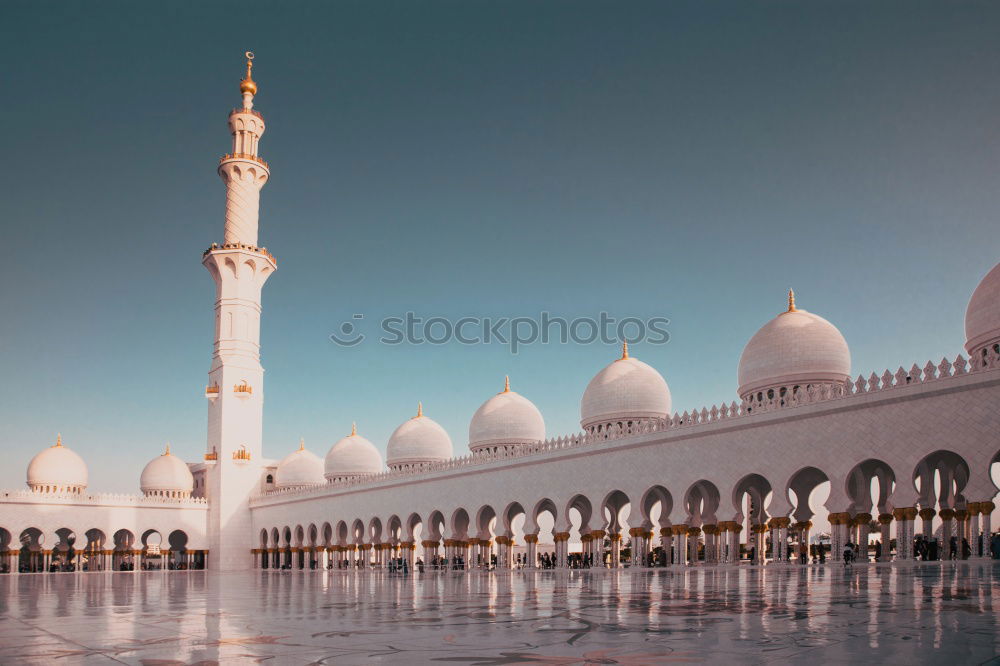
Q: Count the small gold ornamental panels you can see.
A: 4